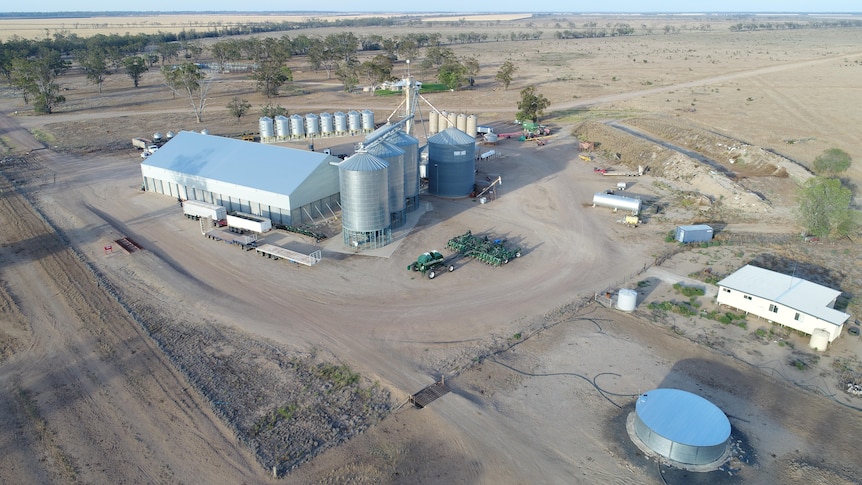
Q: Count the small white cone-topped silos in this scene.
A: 8